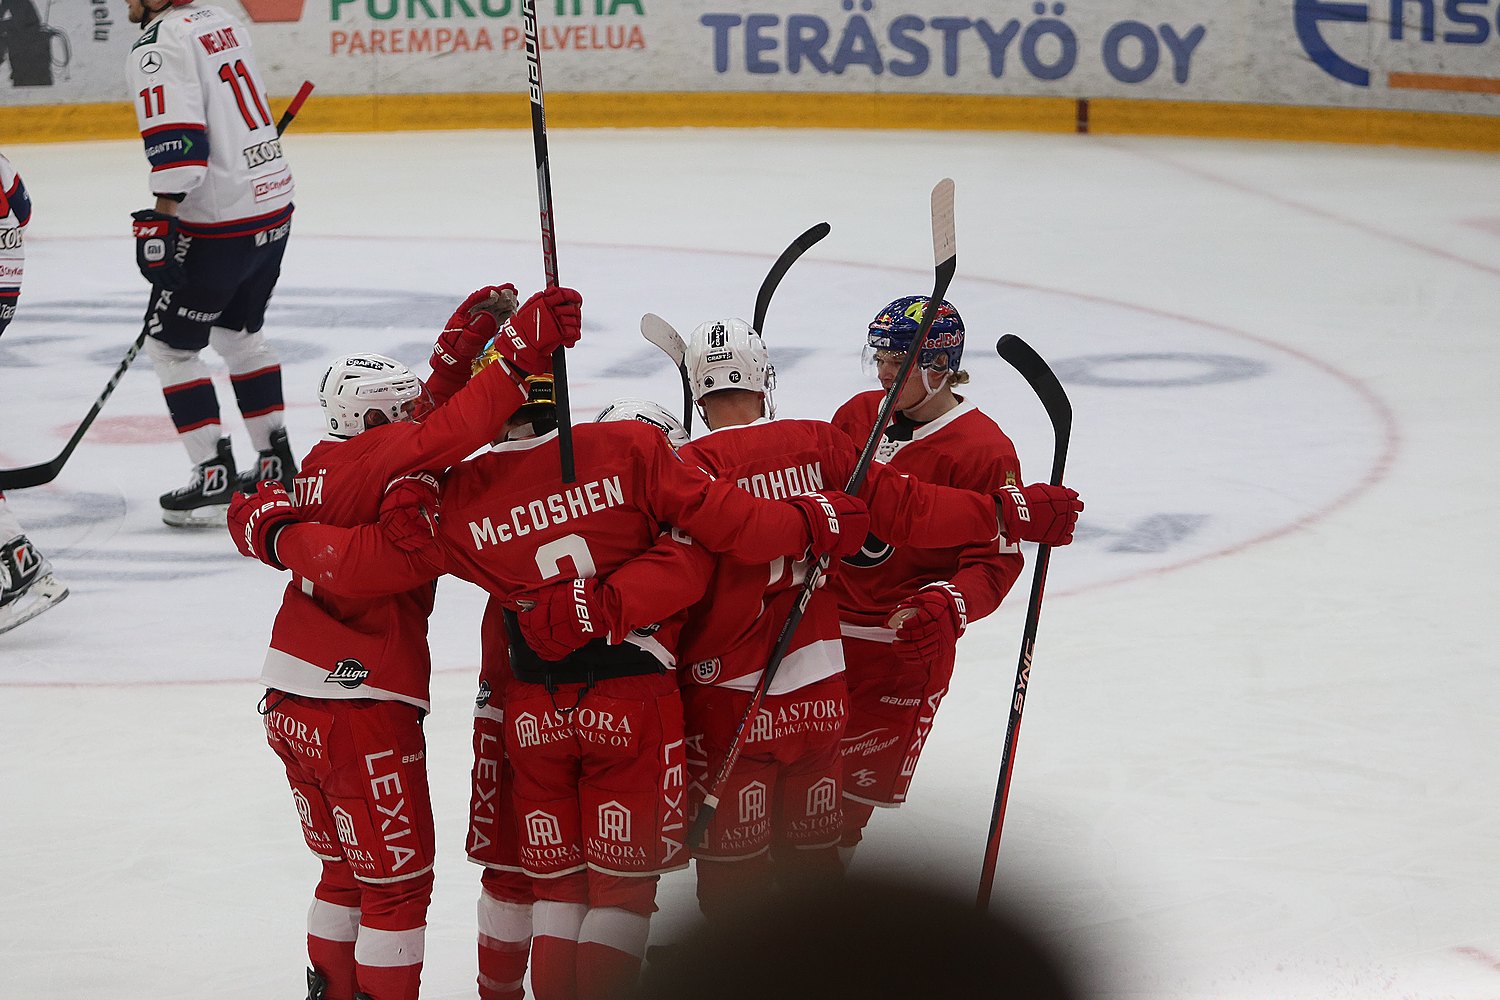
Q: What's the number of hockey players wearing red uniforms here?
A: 5